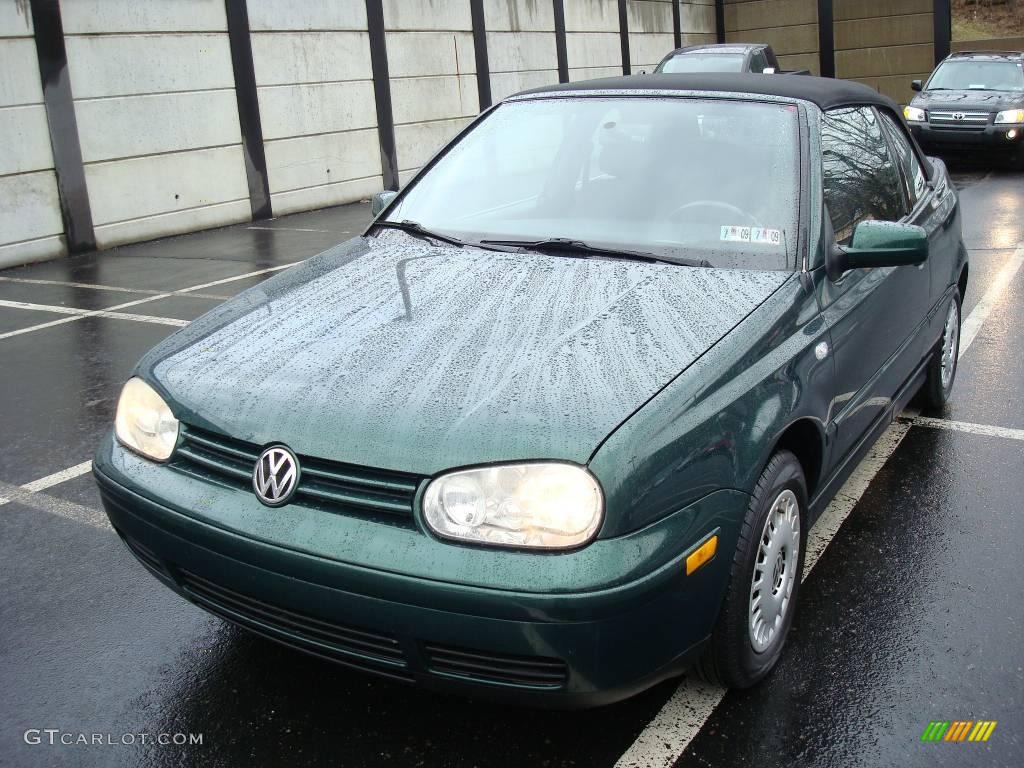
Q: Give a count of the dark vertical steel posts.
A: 10